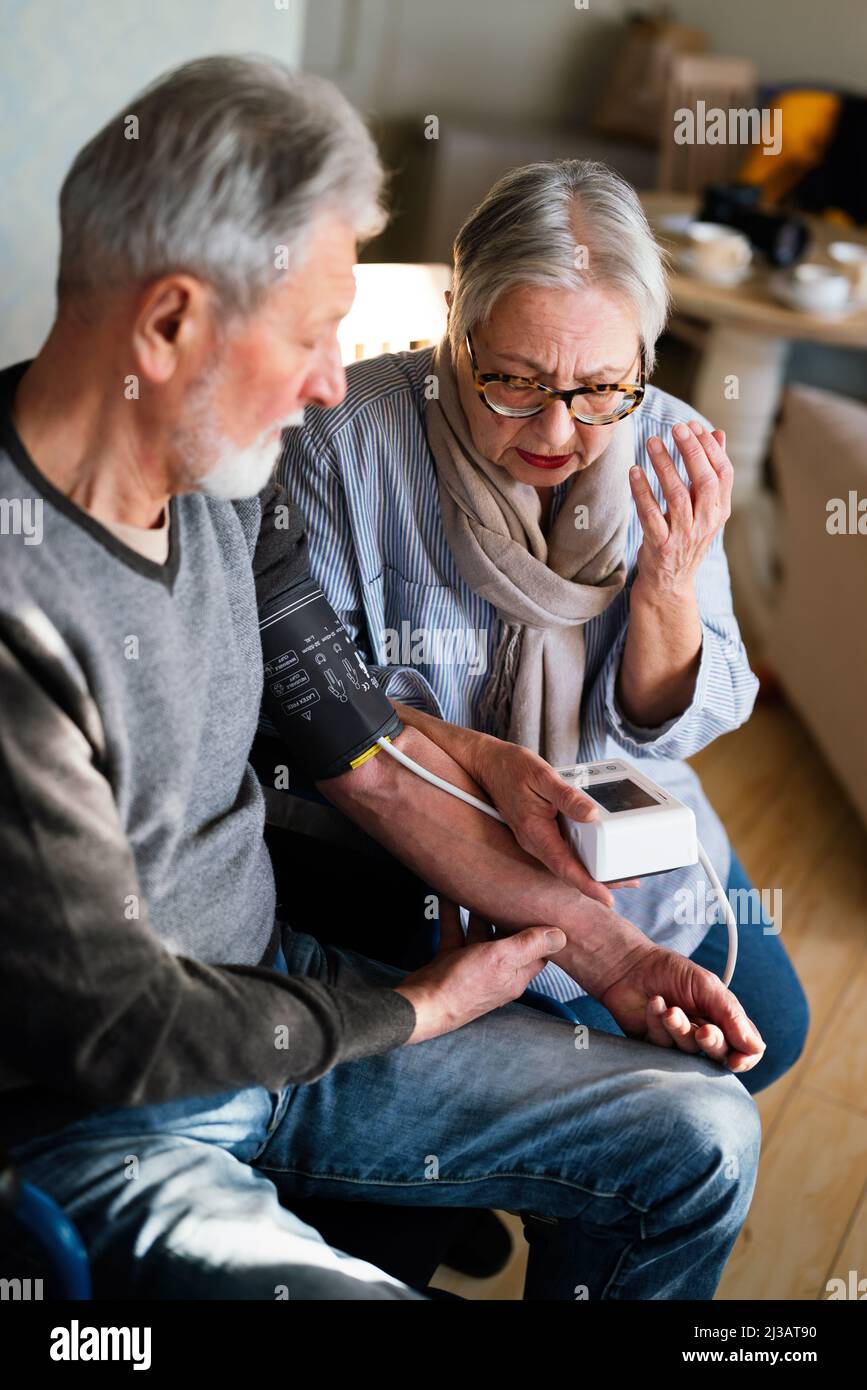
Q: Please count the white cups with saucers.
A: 2